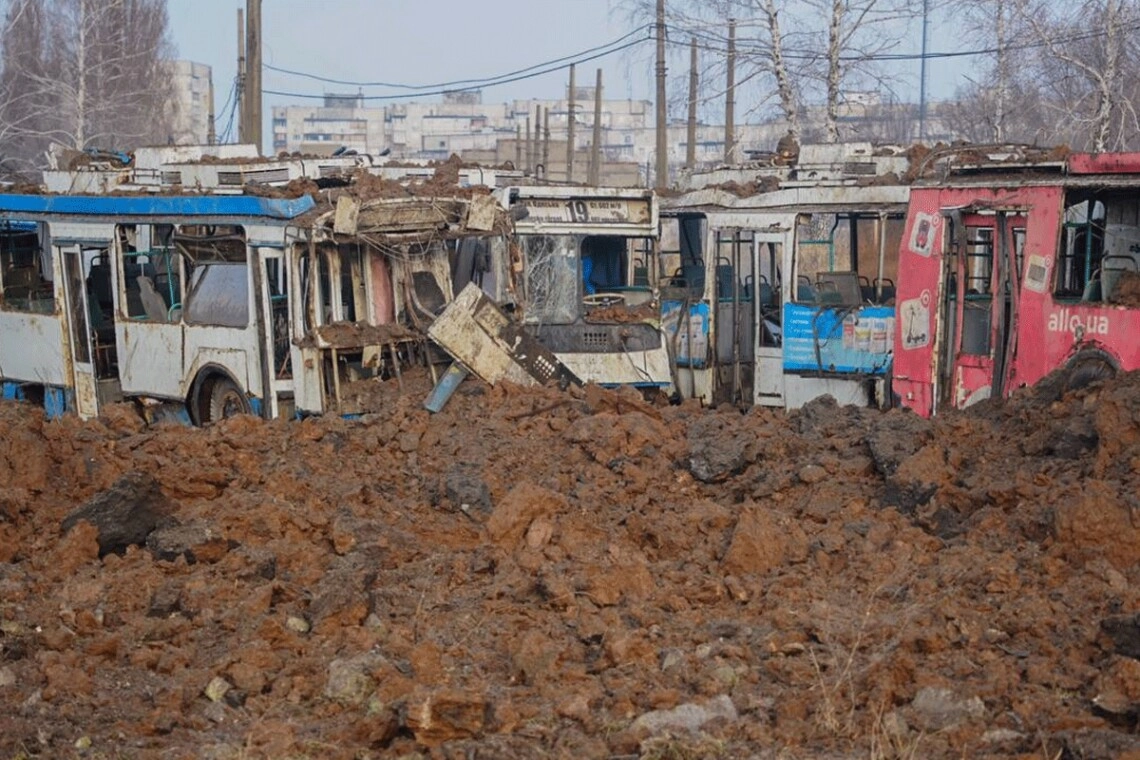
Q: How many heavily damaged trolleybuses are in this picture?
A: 4